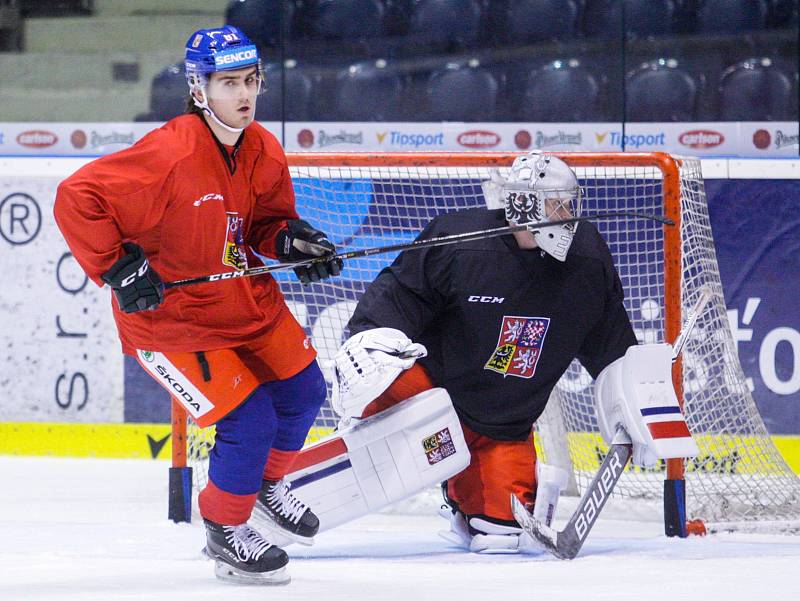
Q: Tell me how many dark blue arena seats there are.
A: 13